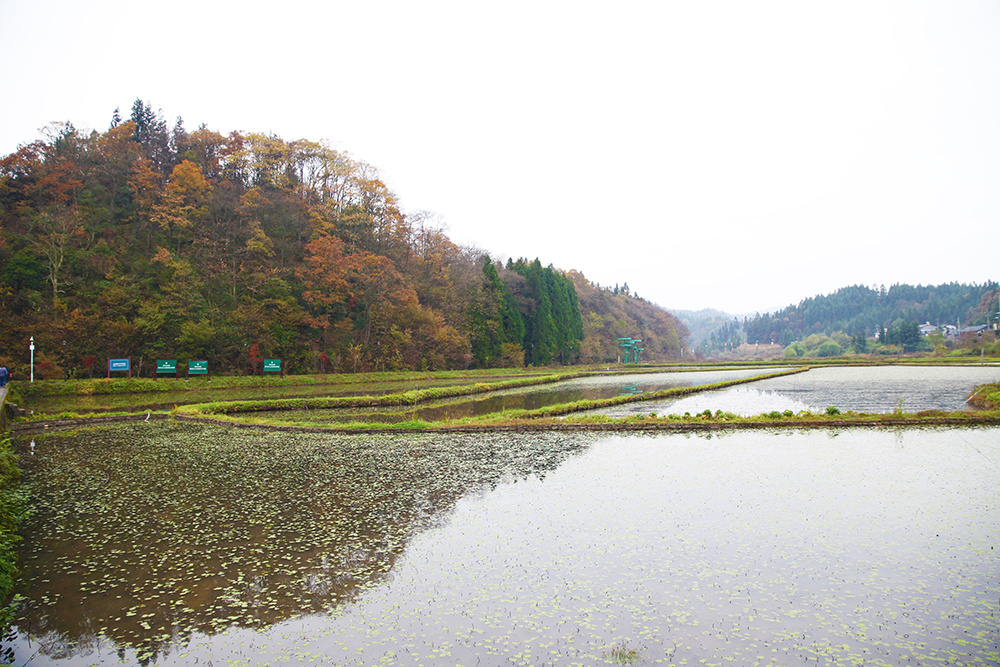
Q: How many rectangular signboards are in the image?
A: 4